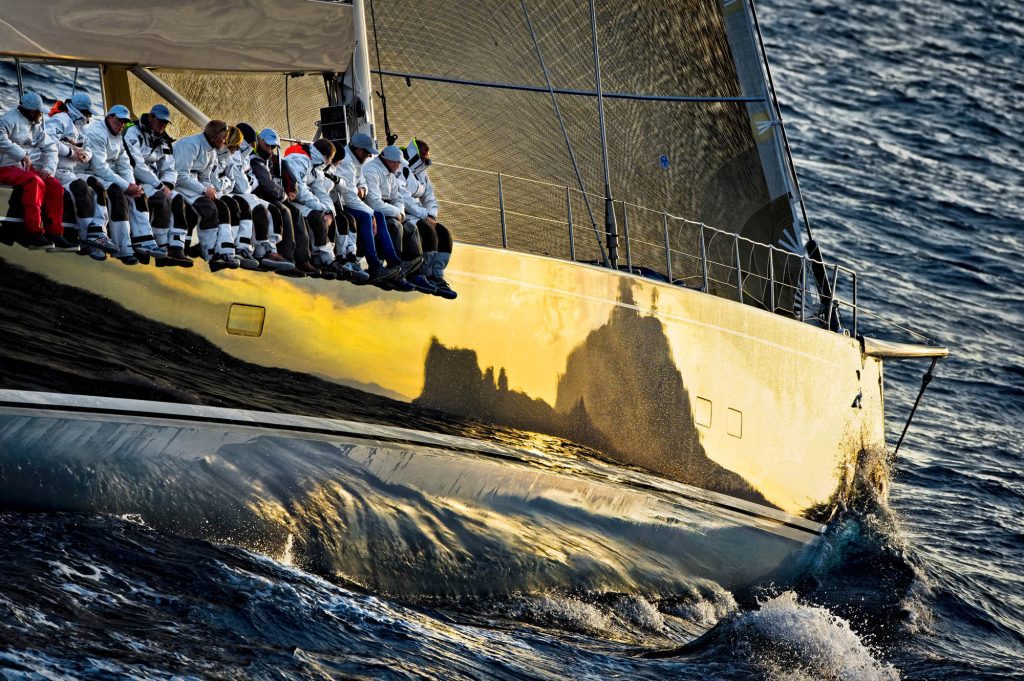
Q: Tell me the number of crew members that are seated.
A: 13